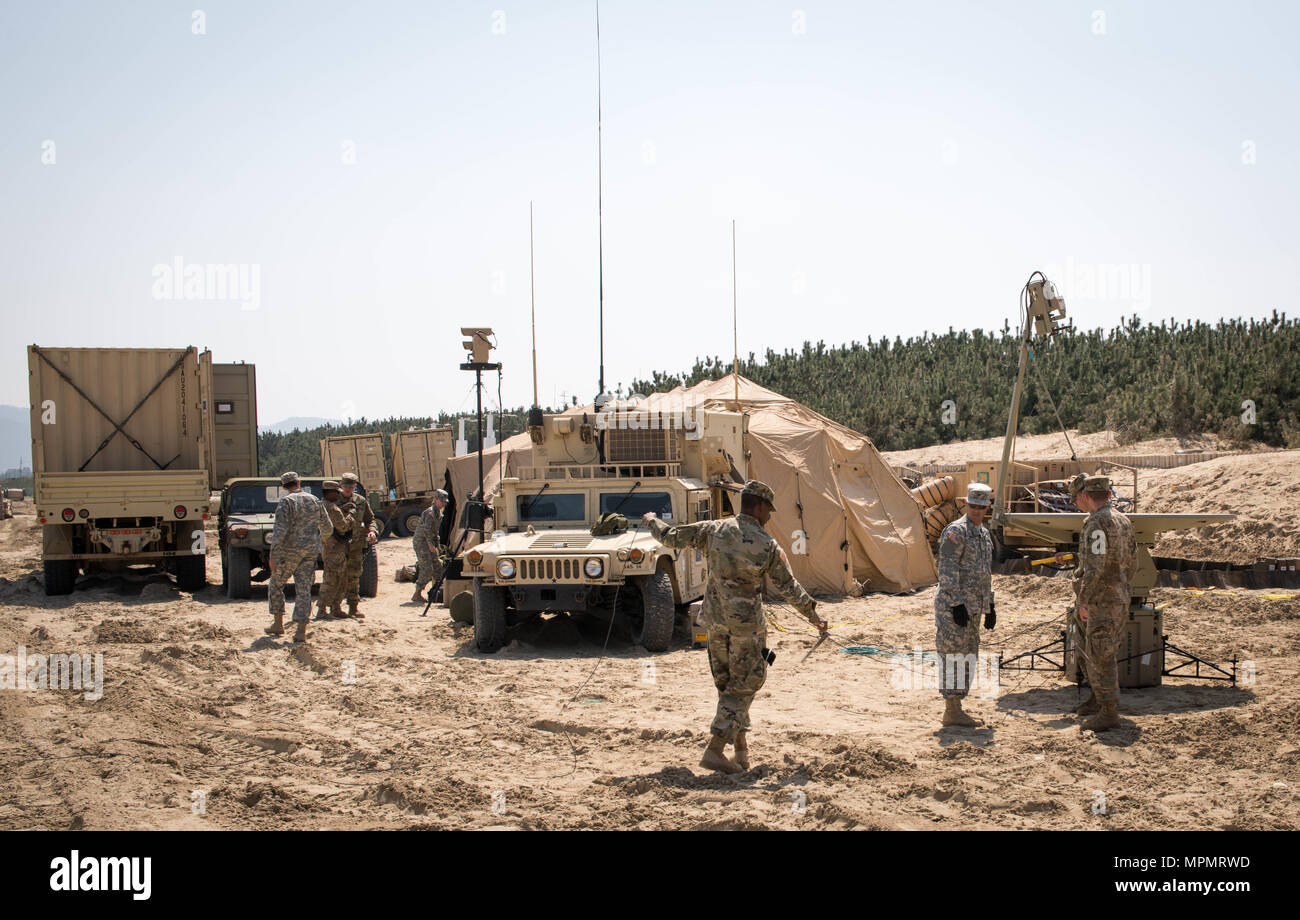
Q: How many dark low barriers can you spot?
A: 1